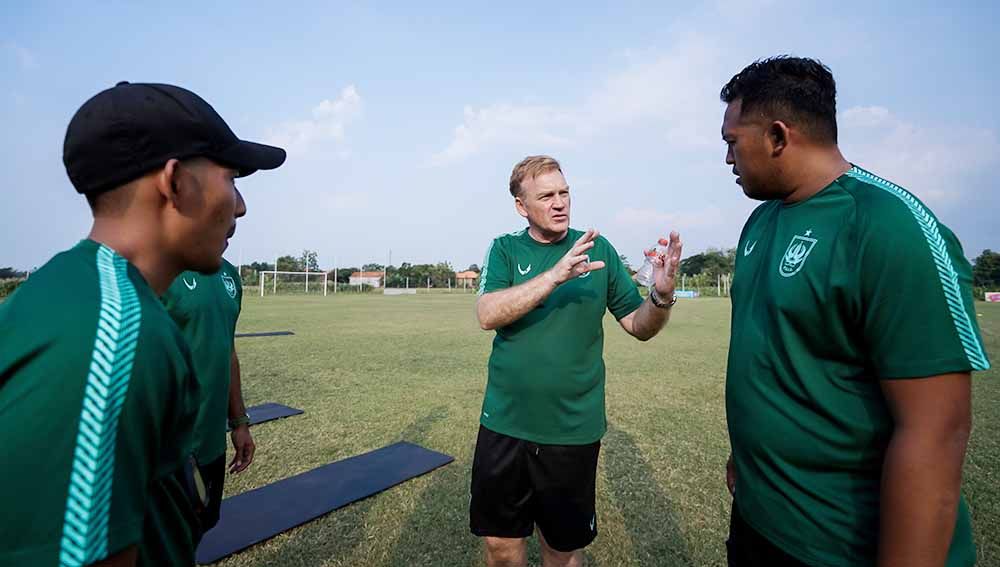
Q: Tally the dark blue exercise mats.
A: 3